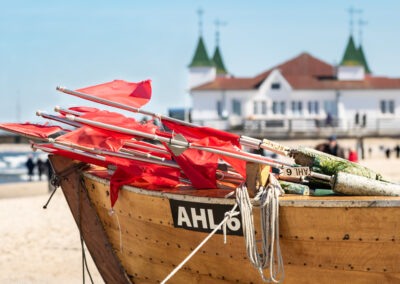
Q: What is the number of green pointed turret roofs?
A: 4